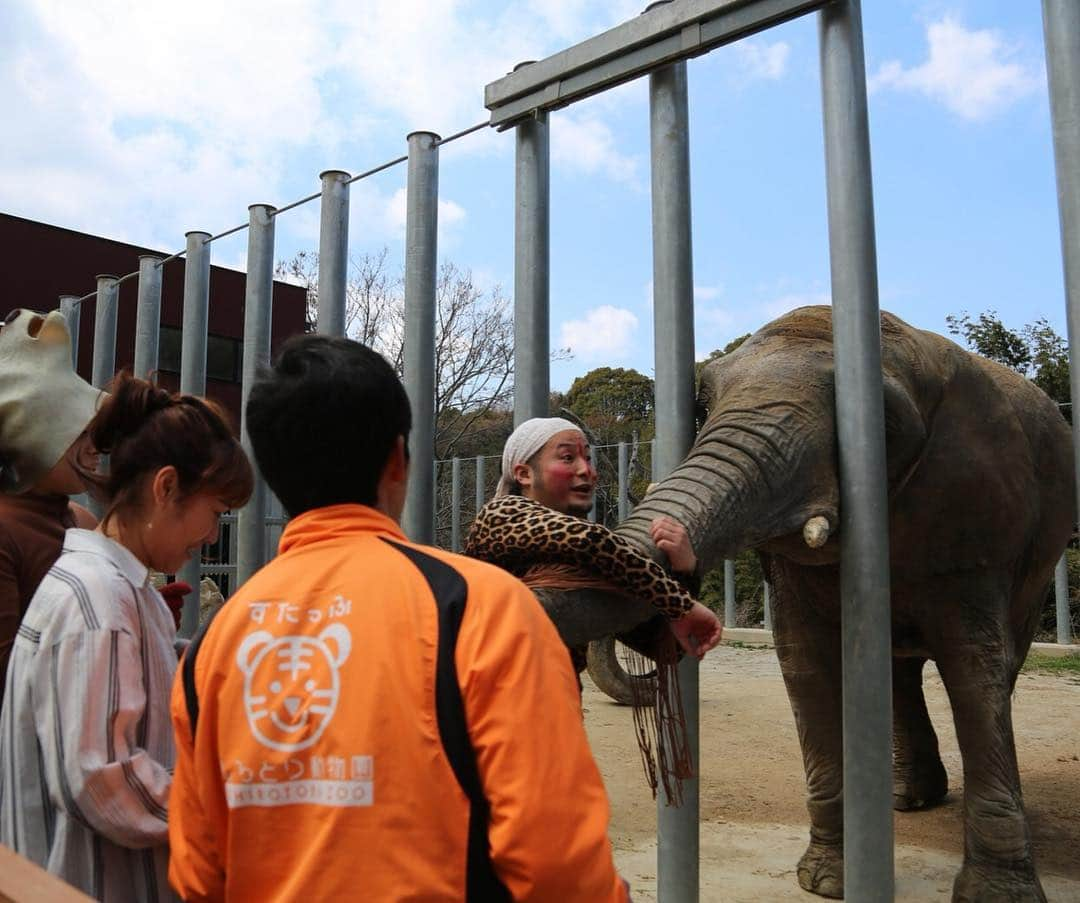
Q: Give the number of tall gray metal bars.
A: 11